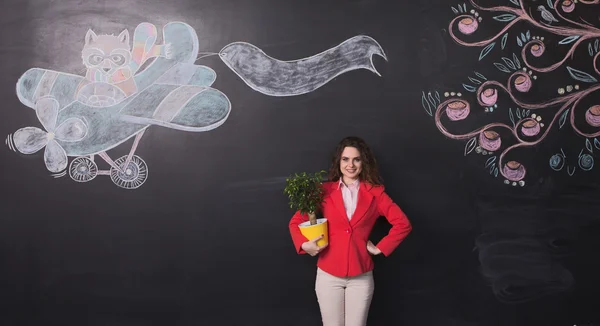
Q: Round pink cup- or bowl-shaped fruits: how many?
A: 10